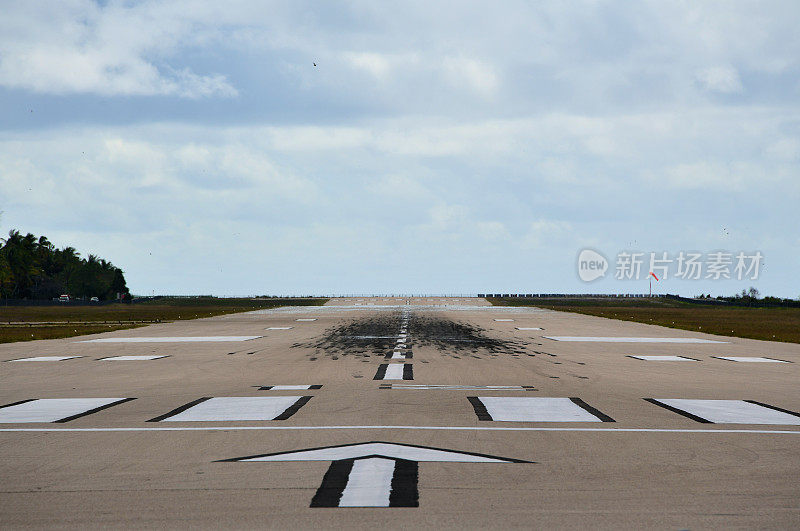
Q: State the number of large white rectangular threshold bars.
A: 4